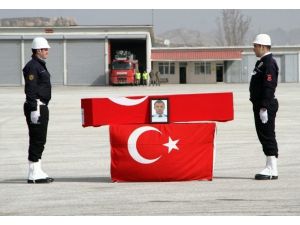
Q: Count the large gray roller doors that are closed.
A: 3